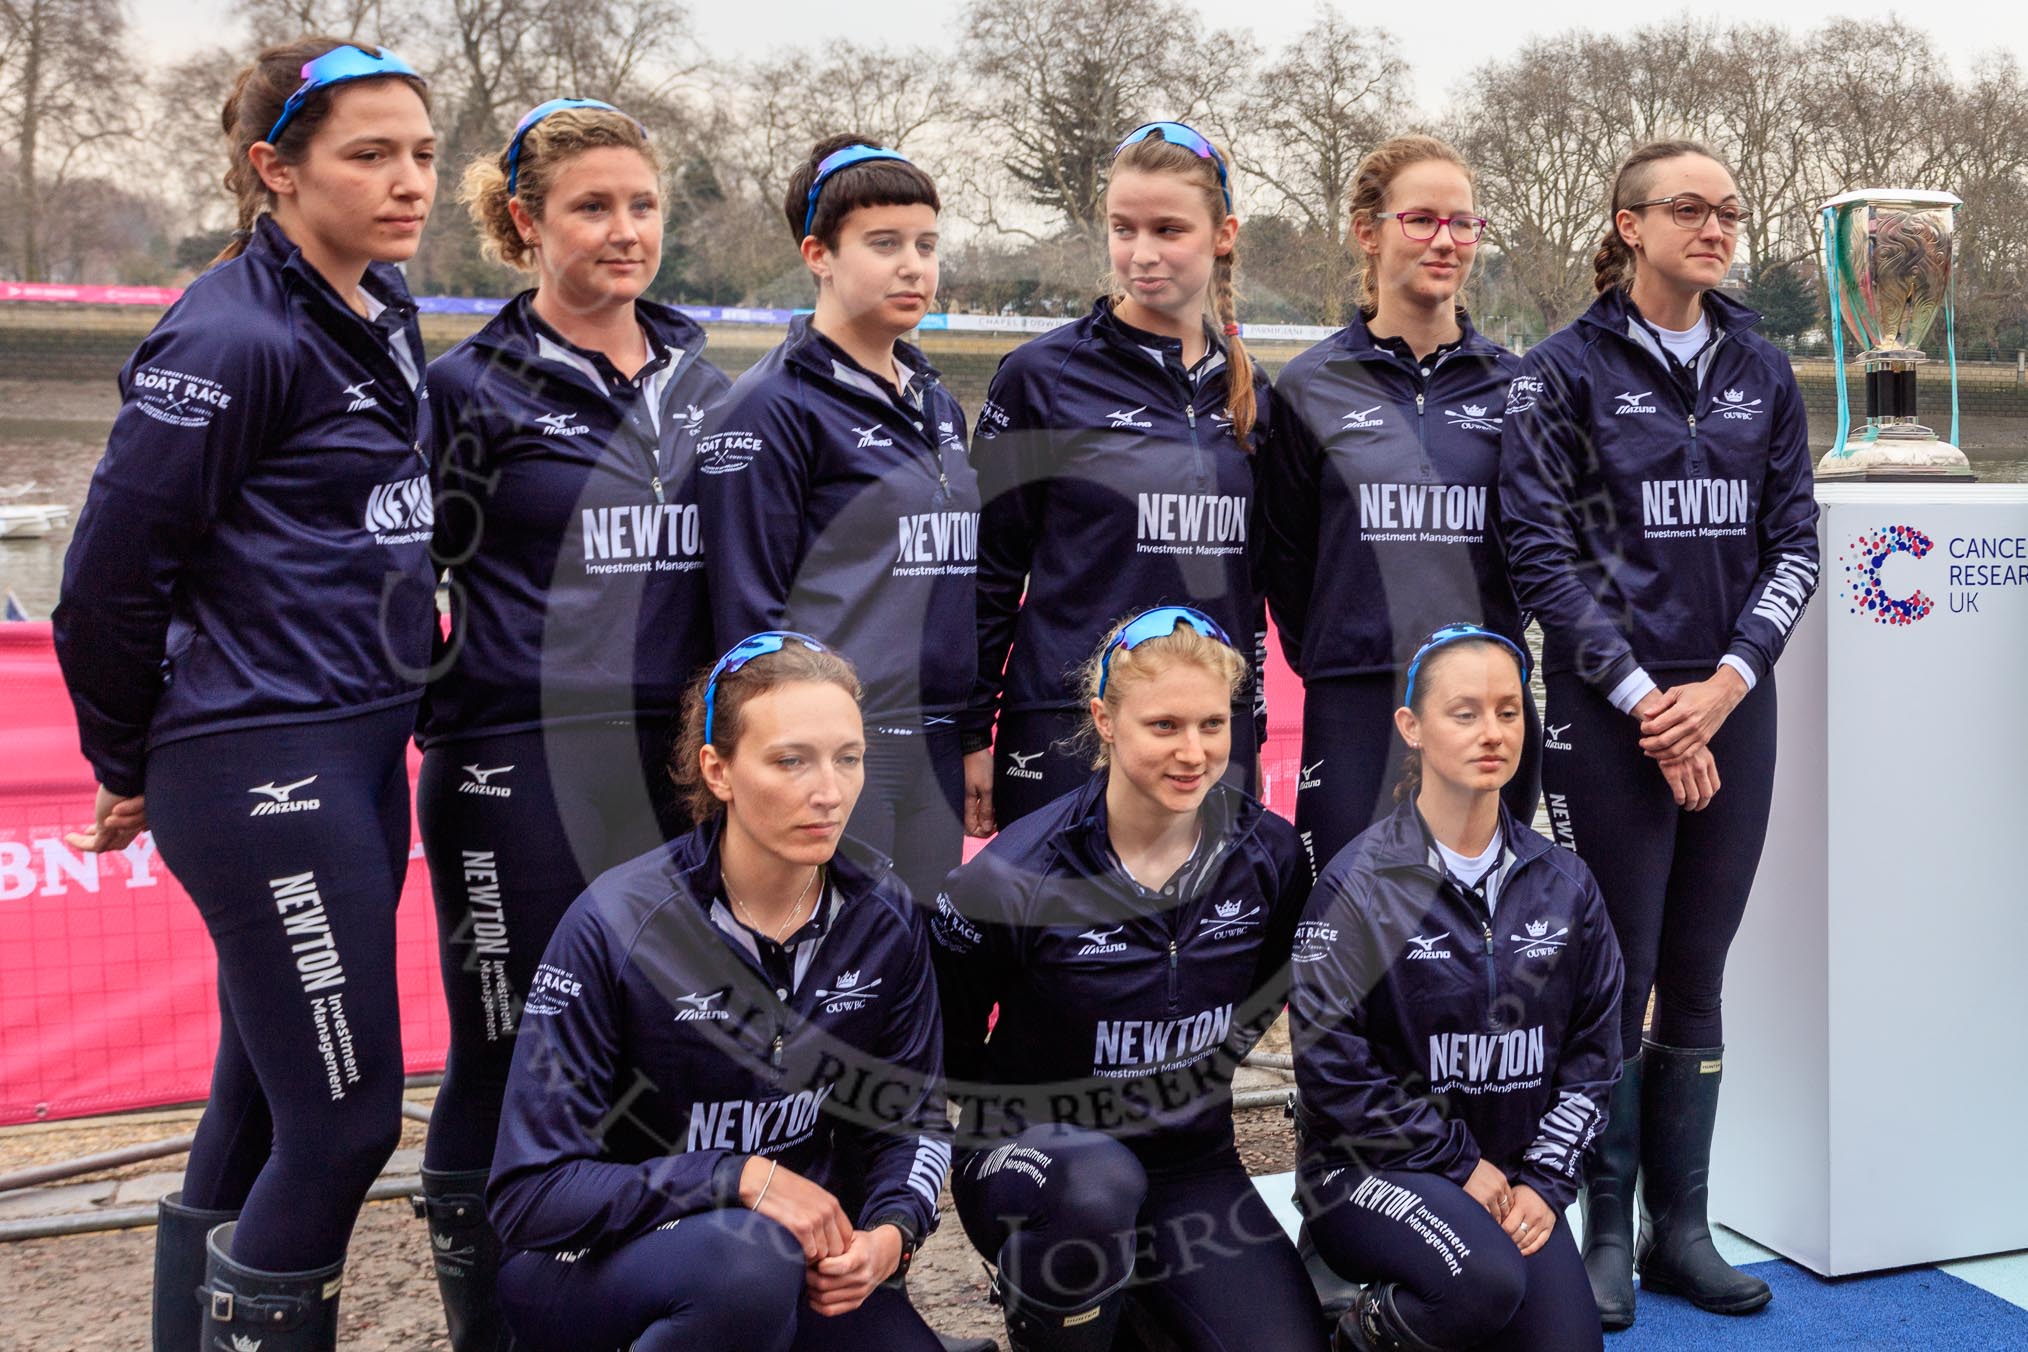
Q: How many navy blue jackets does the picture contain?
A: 9